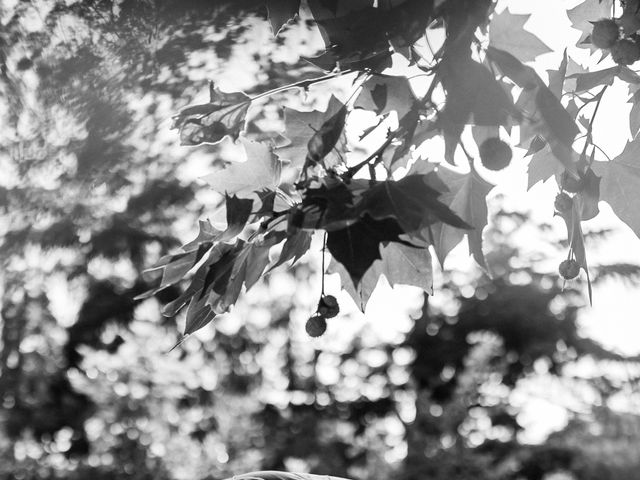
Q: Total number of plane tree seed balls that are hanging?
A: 8